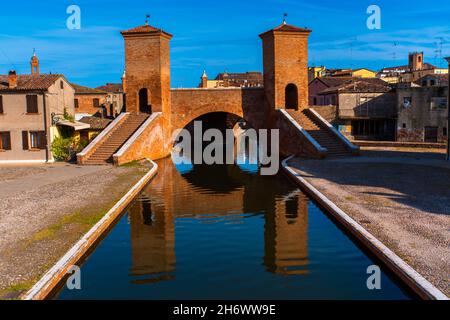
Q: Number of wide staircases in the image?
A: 2